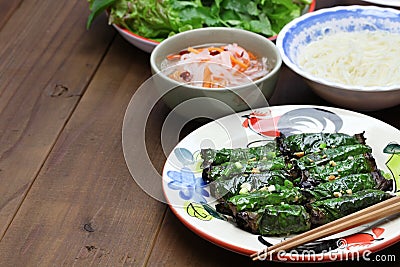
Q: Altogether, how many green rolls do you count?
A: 10